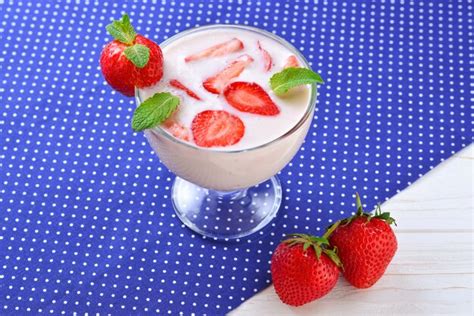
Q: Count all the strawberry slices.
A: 8